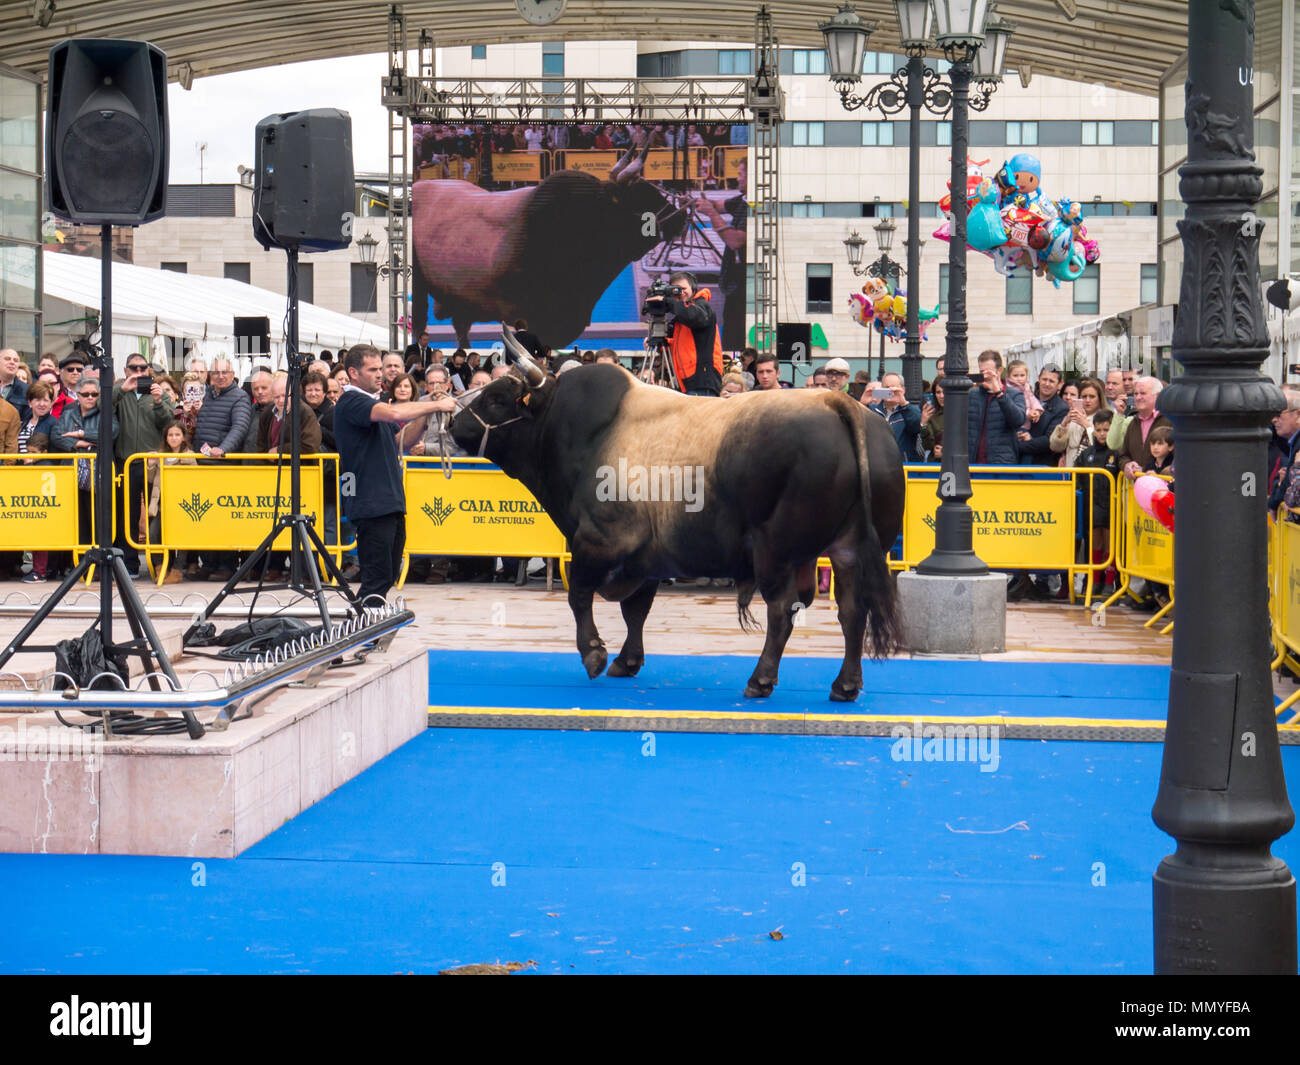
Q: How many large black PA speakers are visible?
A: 2